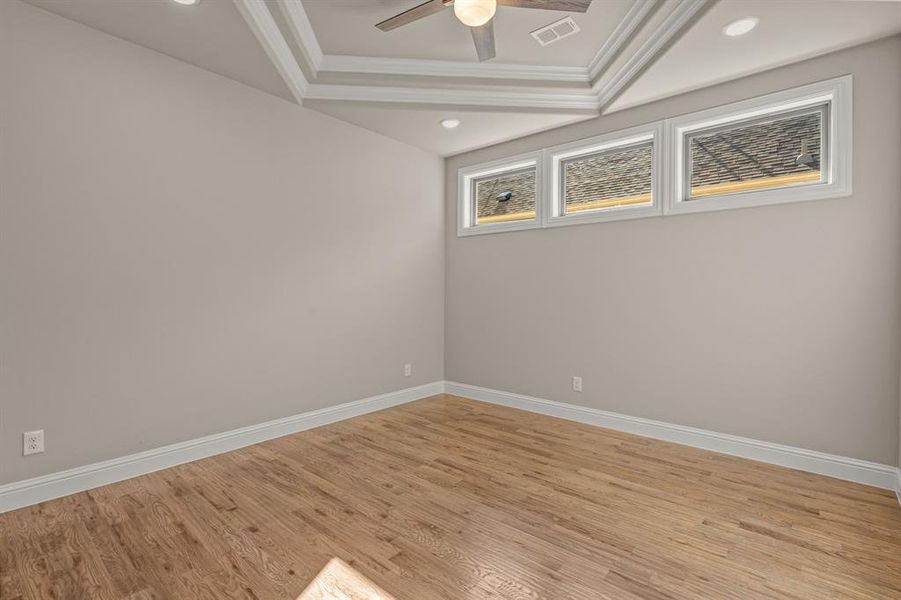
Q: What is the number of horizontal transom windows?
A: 3